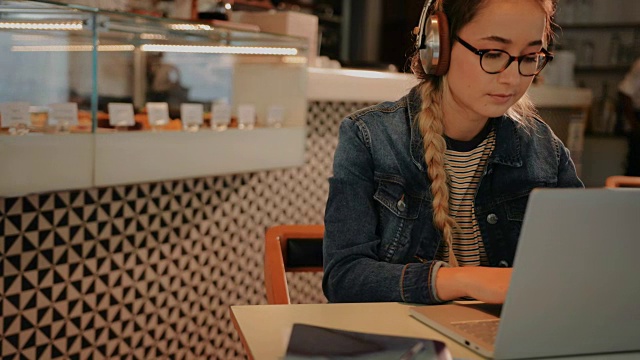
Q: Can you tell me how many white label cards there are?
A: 8